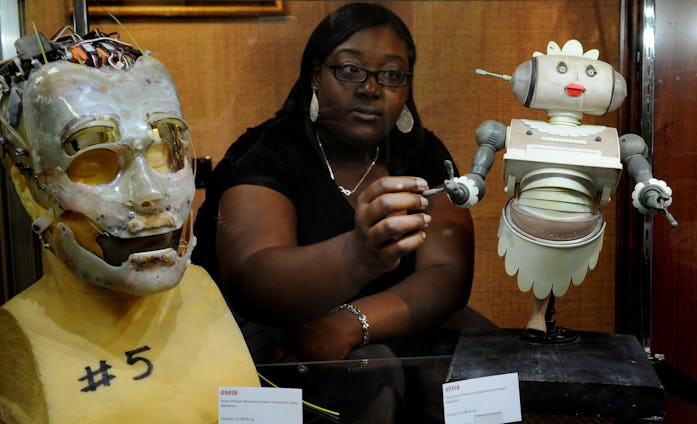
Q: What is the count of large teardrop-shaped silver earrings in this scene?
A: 2